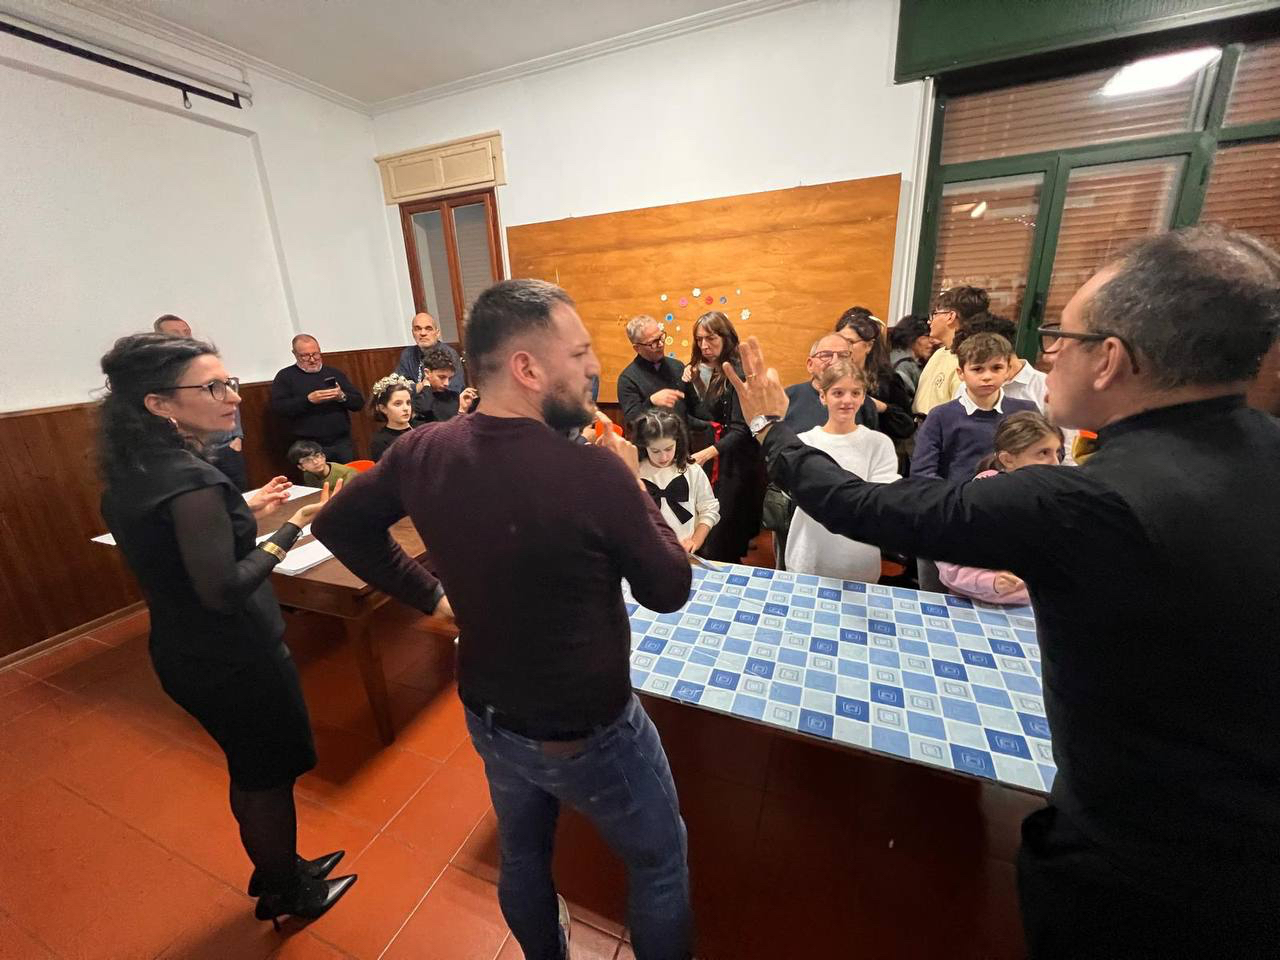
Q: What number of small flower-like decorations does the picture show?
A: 14